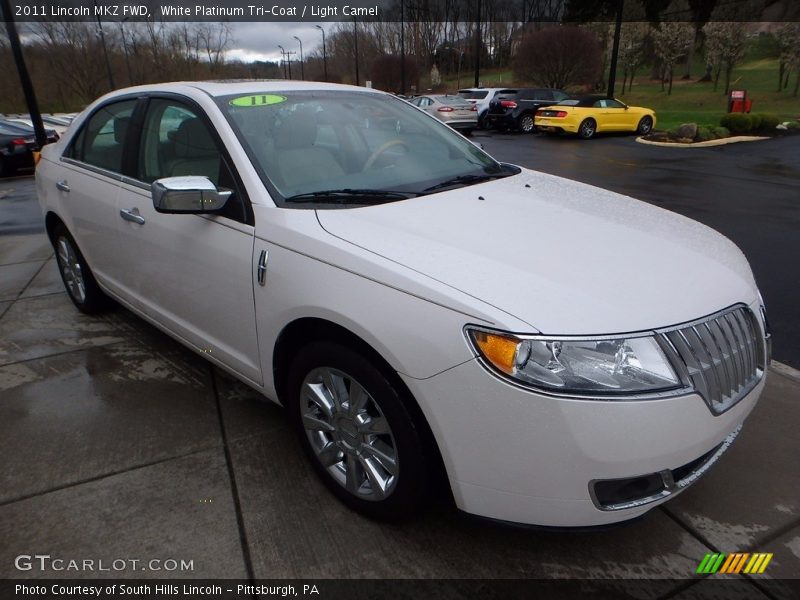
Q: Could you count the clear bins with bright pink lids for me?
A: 0